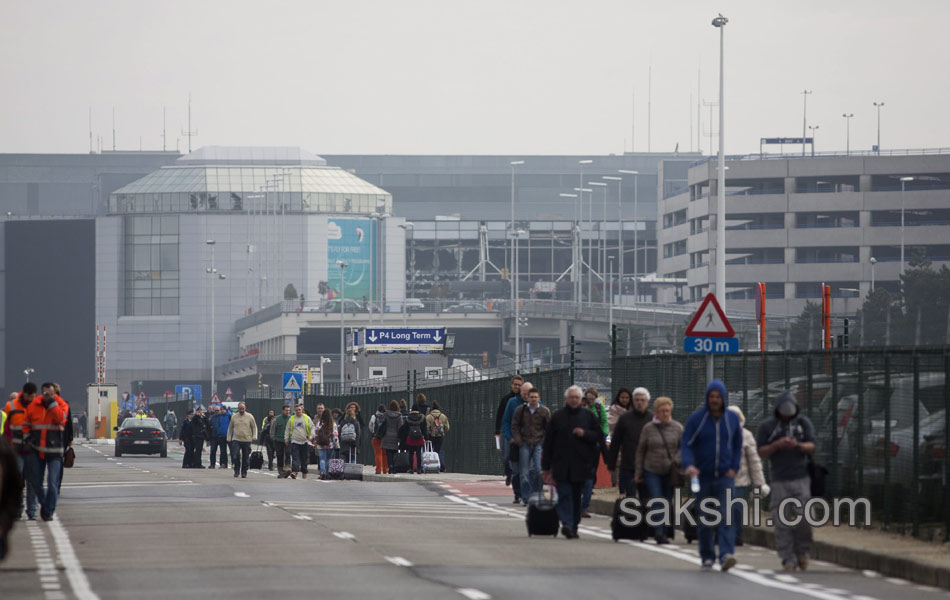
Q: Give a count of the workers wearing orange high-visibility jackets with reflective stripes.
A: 2